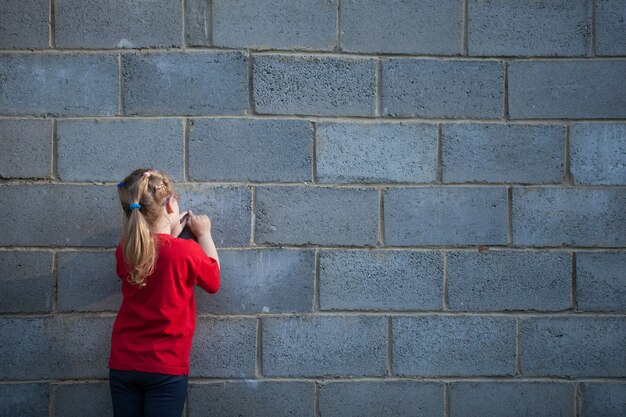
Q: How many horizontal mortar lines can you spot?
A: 6